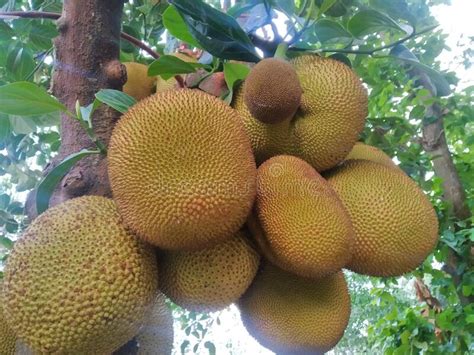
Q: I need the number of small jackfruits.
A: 1